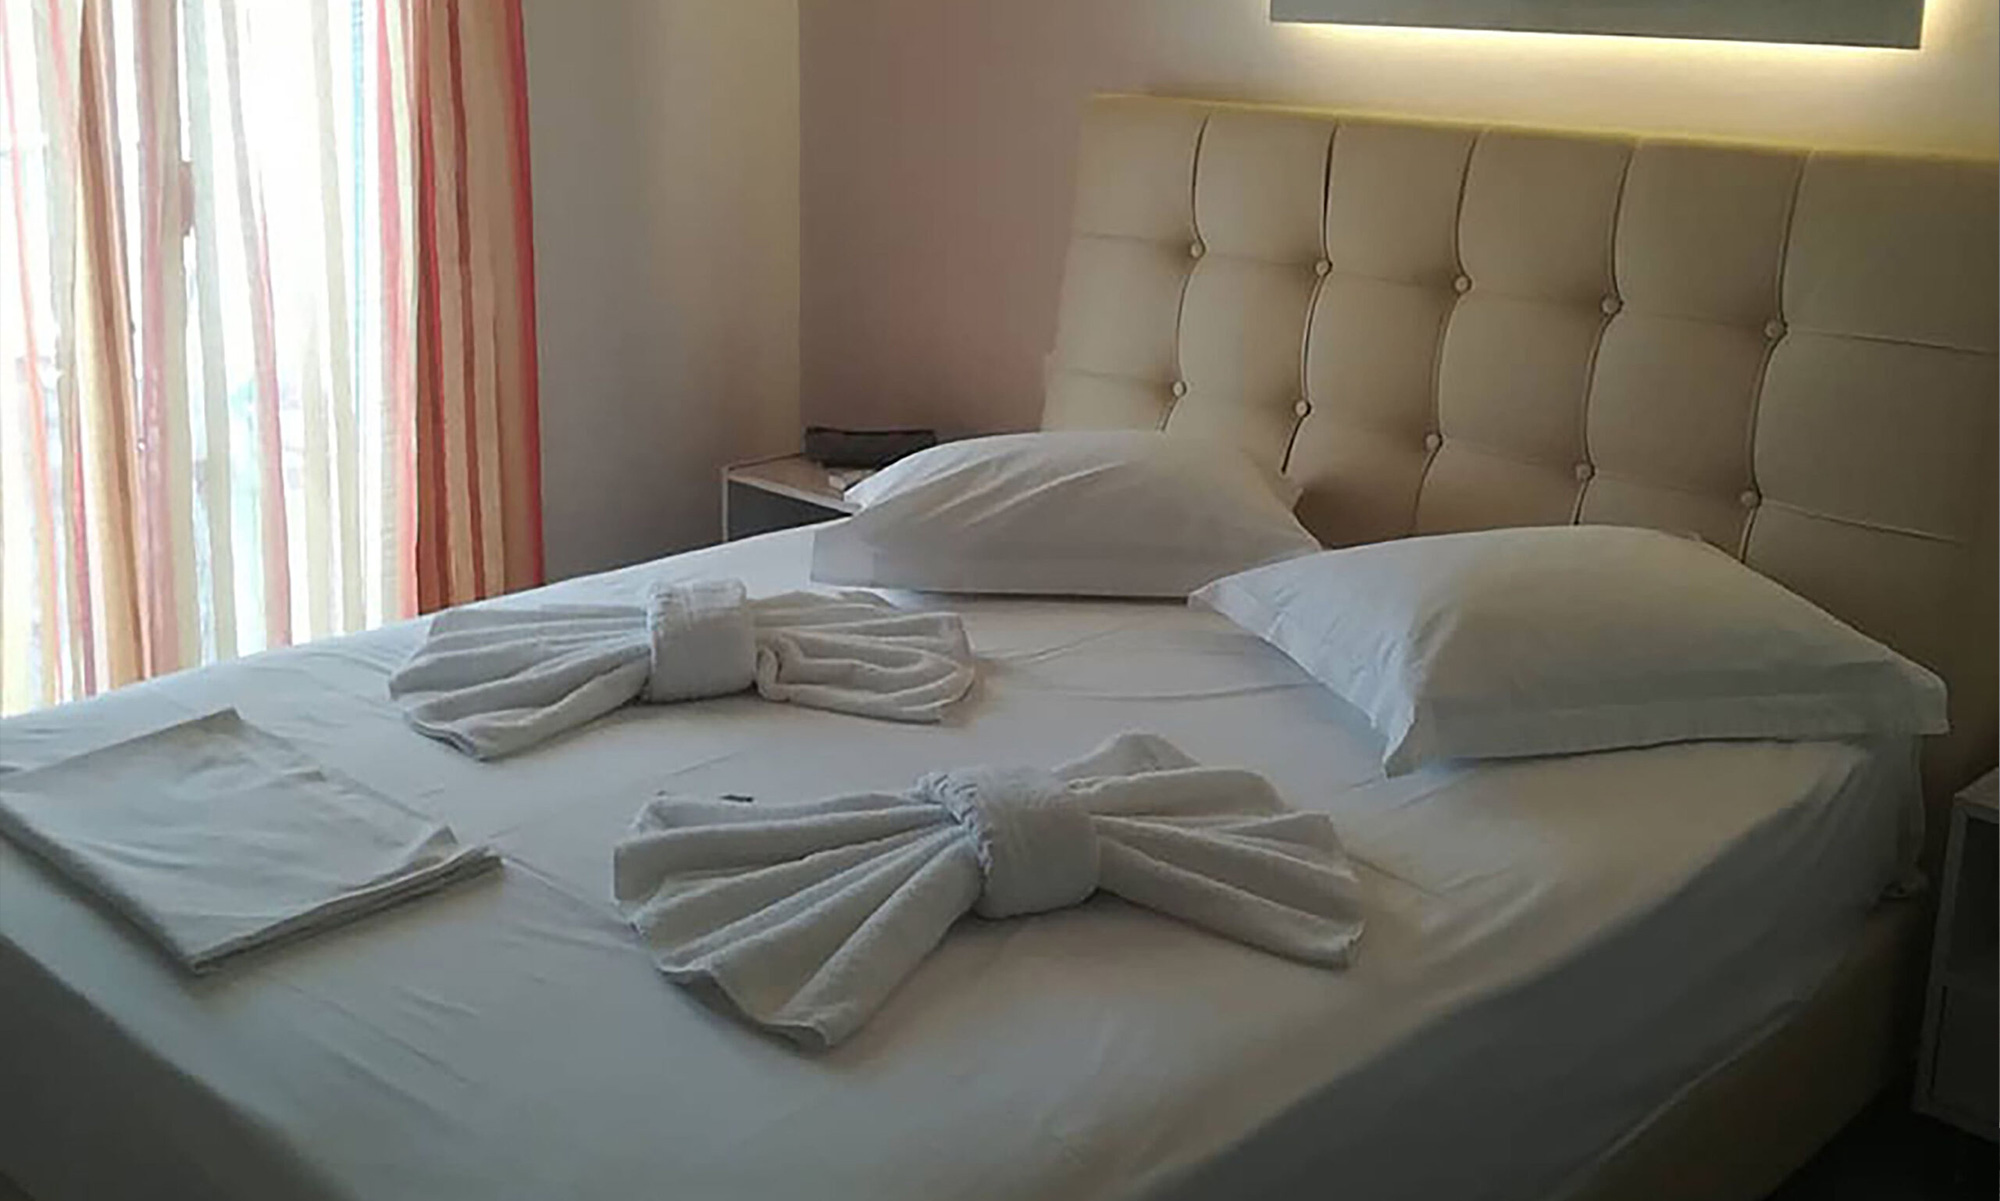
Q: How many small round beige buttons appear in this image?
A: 10